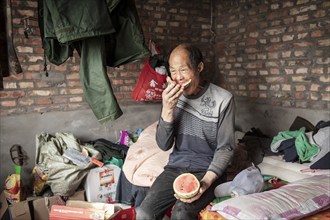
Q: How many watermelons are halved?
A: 1